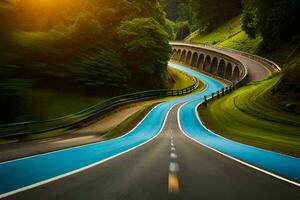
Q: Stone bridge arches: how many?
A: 11